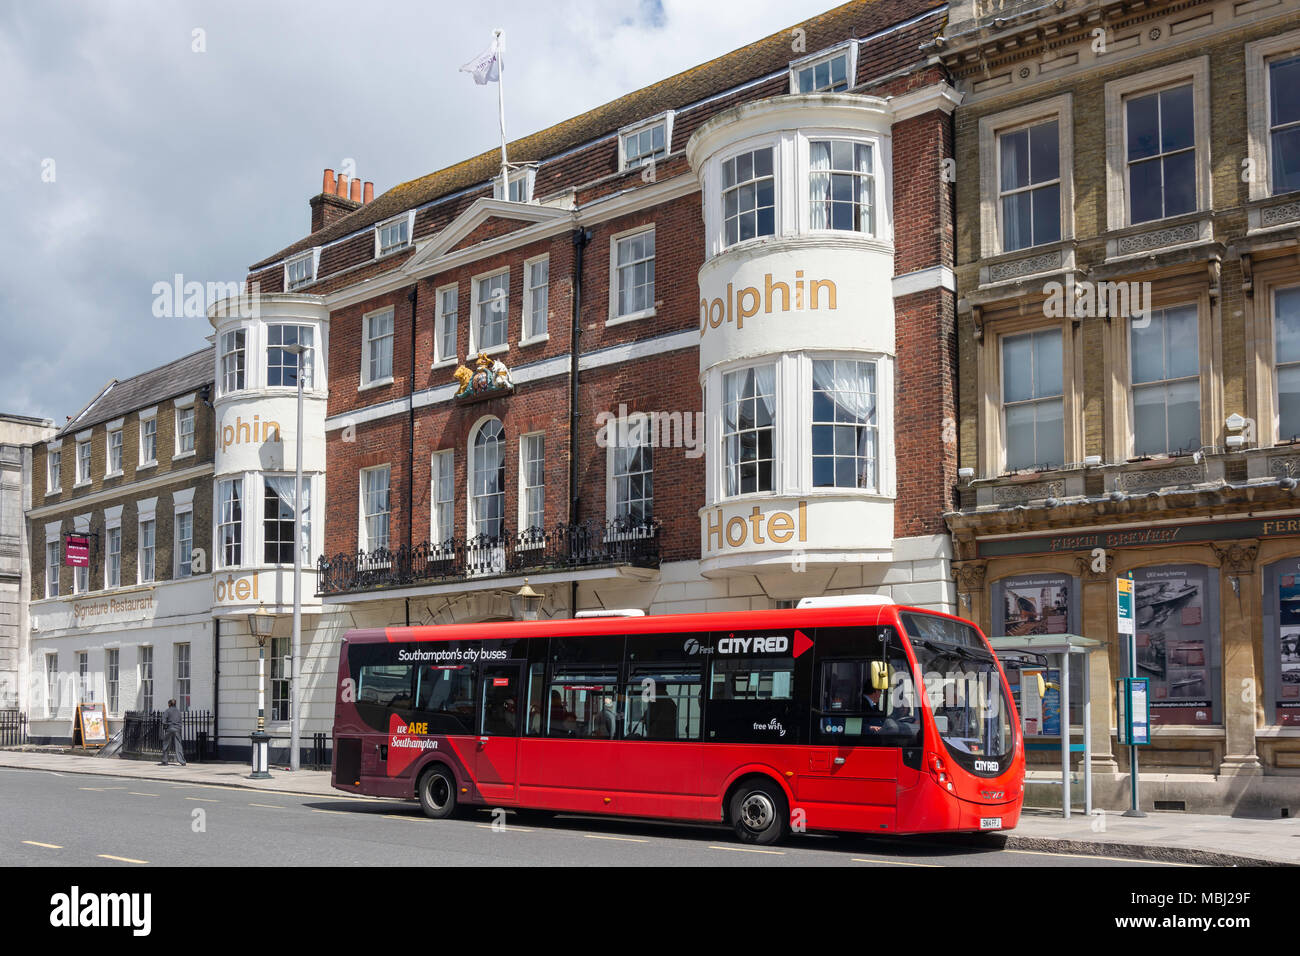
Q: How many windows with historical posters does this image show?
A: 3